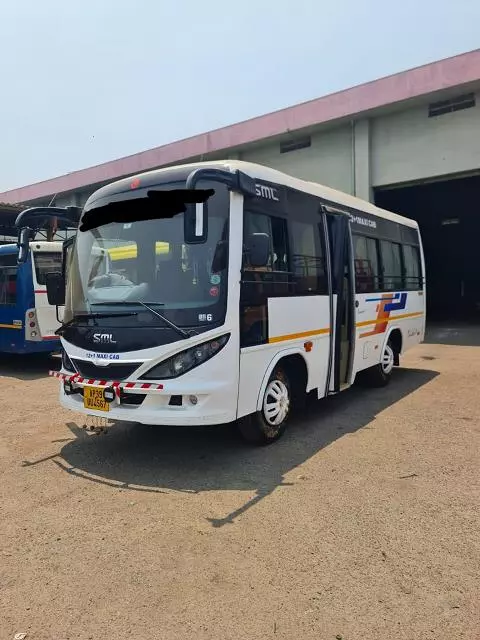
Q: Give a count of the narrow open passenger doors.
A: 1